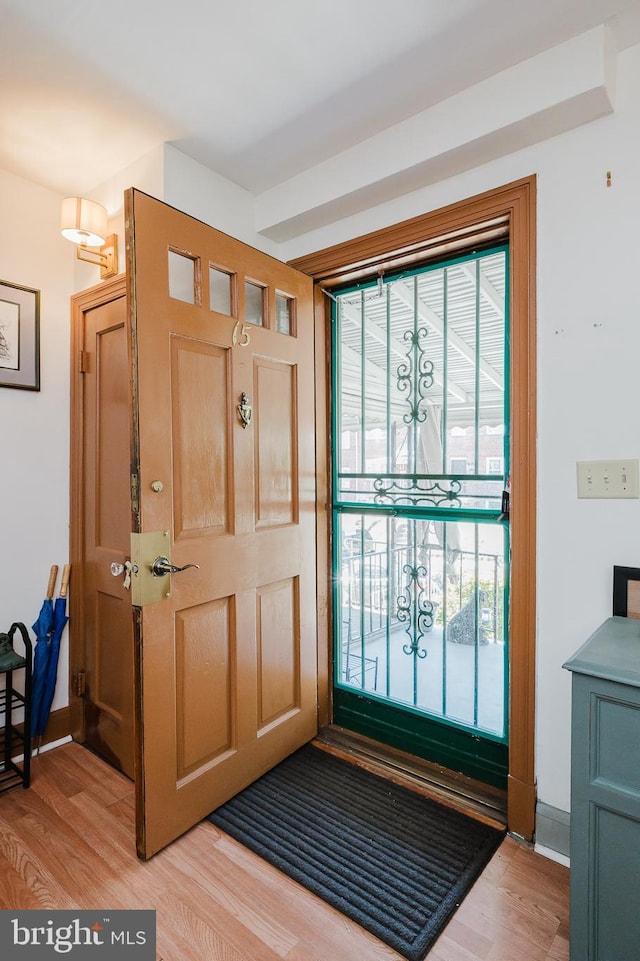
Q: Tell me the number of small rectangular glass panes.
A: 4